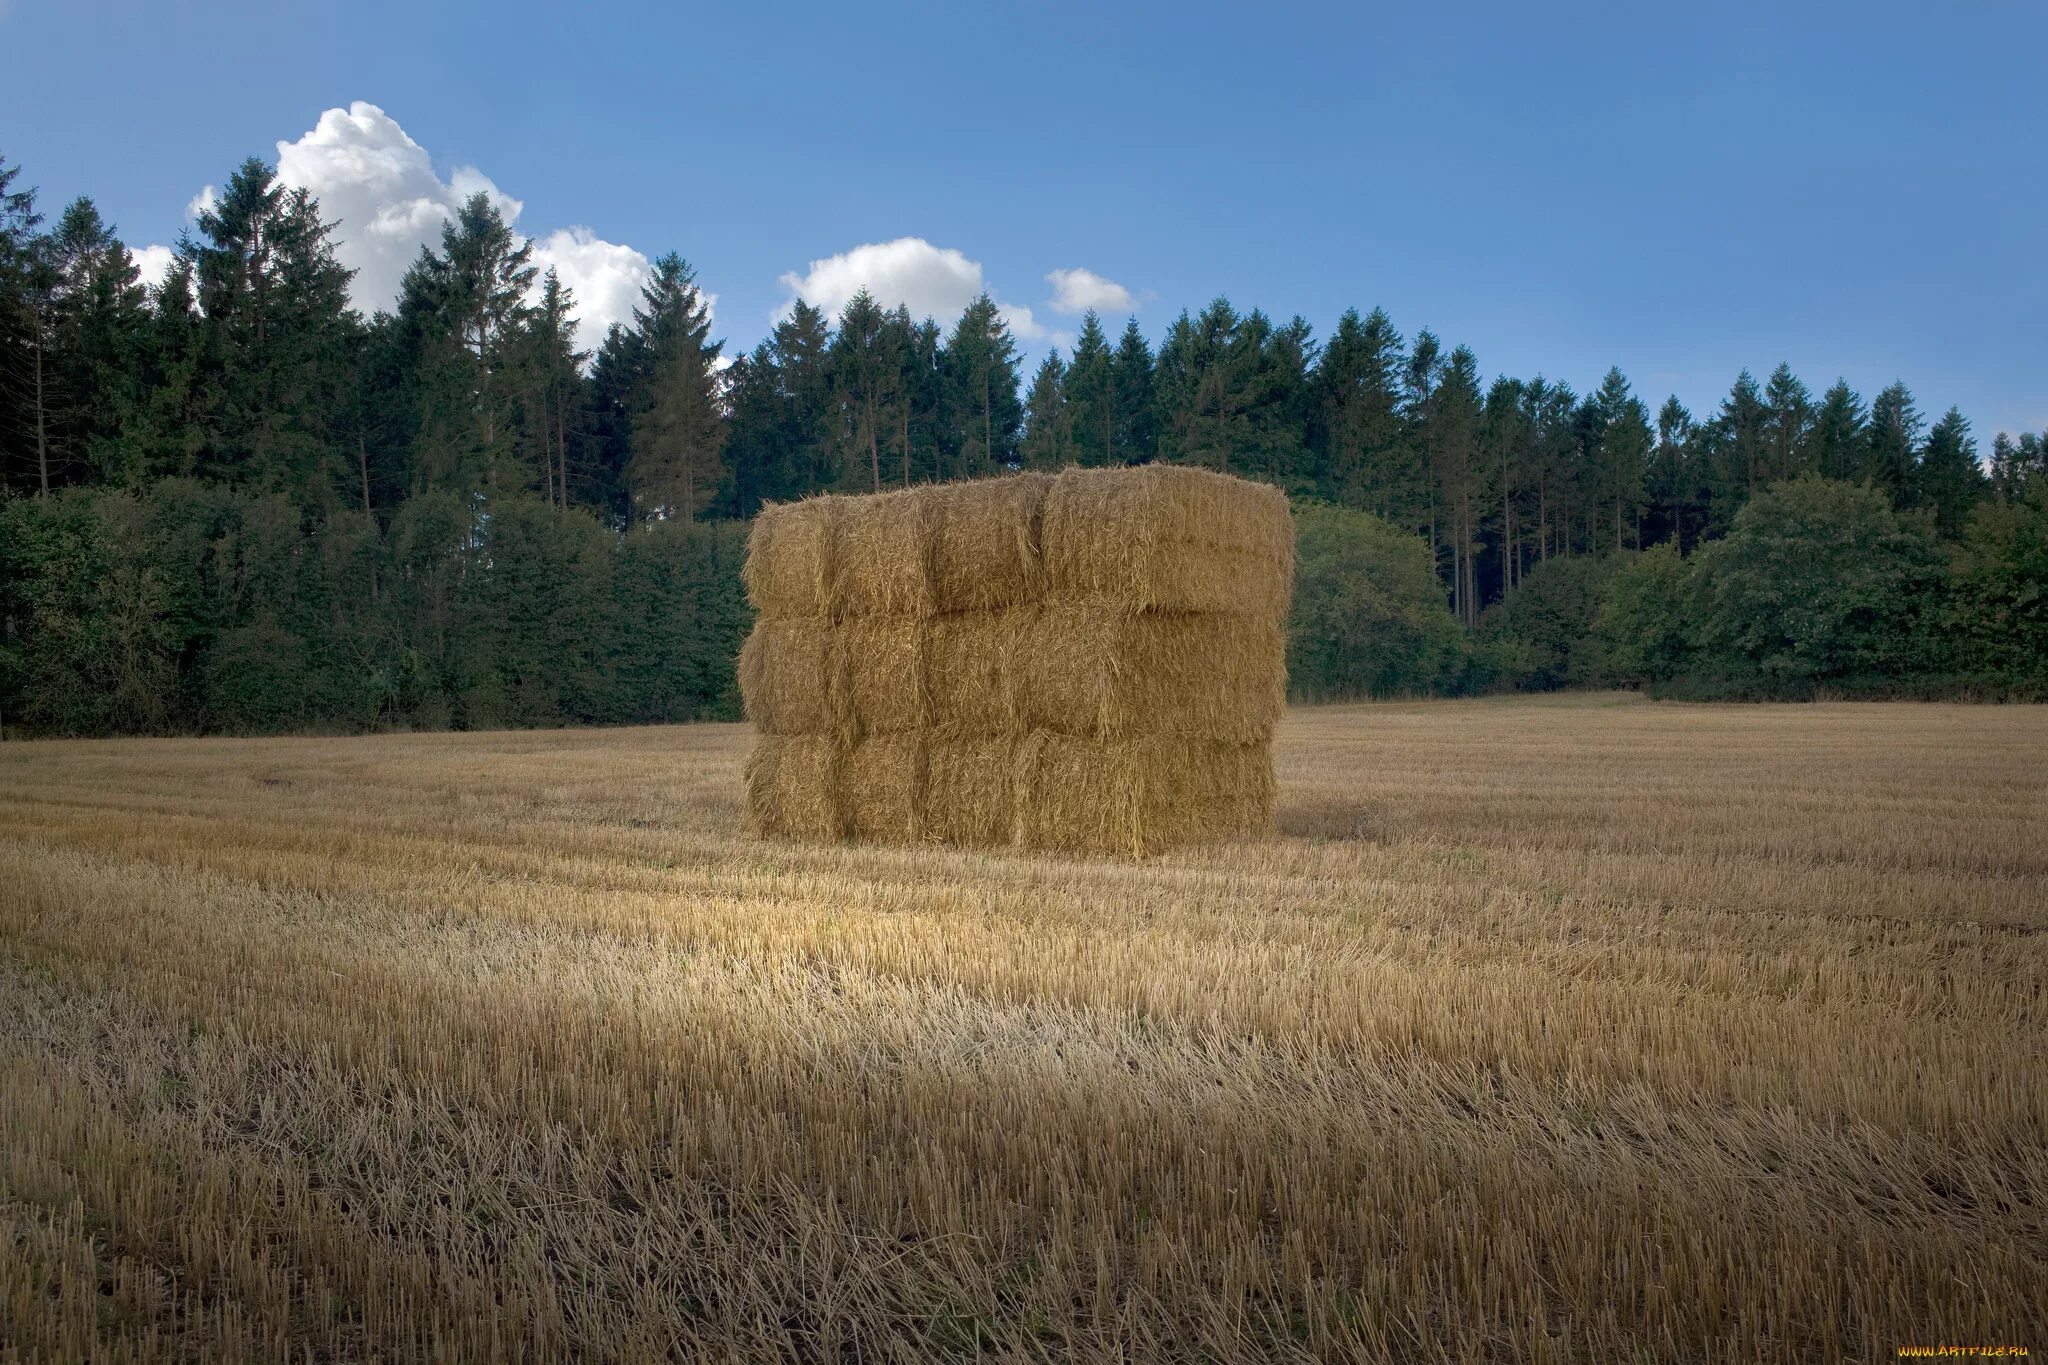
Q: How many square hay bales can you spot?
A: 12